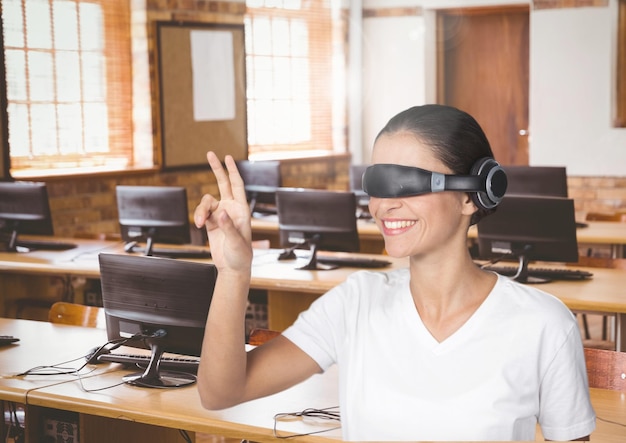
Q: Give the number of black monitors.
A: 8